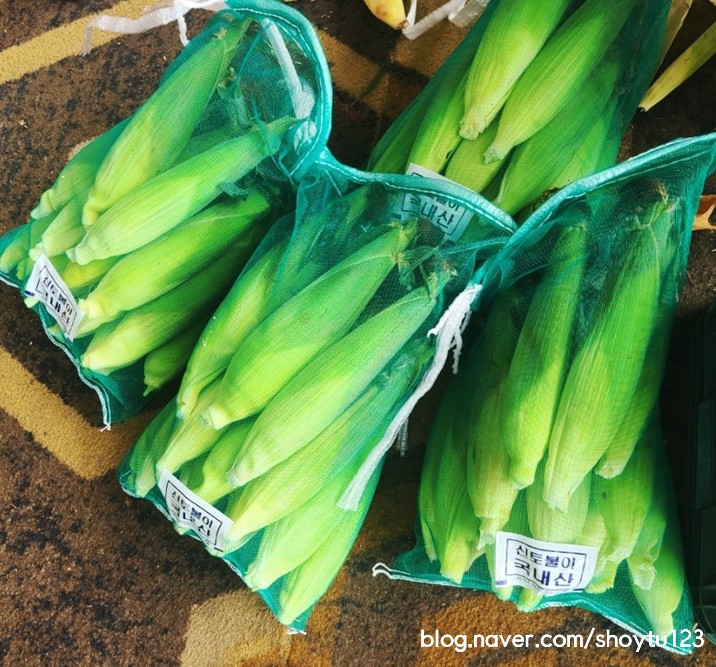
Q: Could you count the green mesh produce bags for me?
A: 4